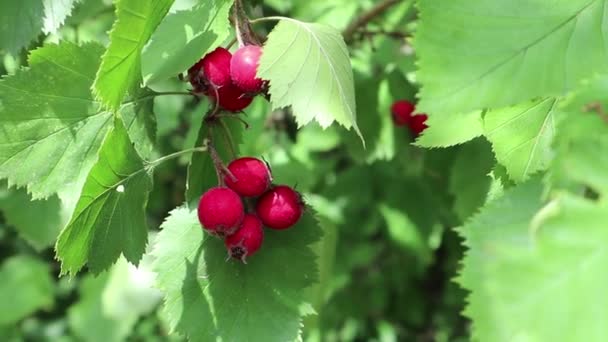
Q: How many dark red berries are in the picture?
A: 9